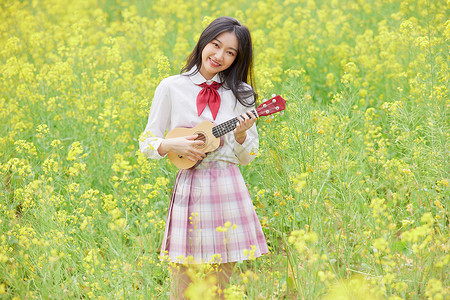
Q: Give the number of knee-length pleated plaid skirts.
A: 1